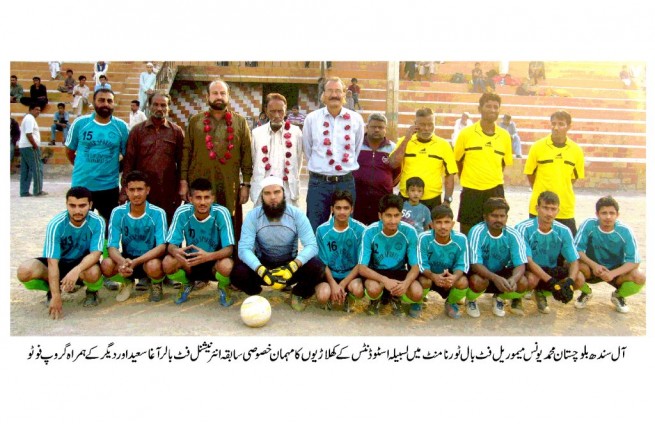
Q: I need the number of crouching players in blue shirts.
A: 10